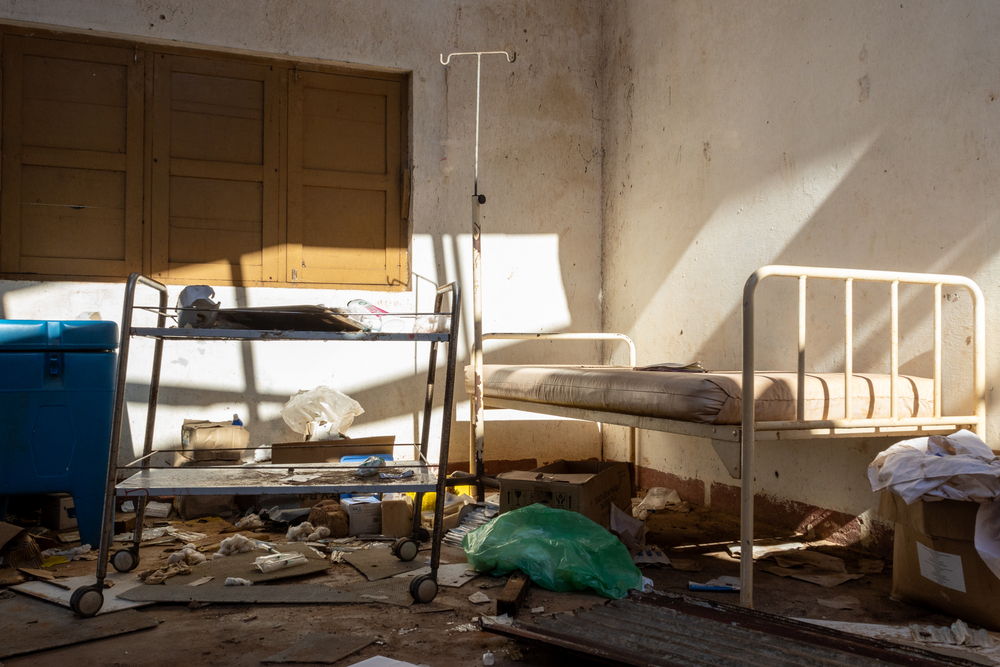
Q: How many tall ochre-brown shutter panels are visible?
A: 3